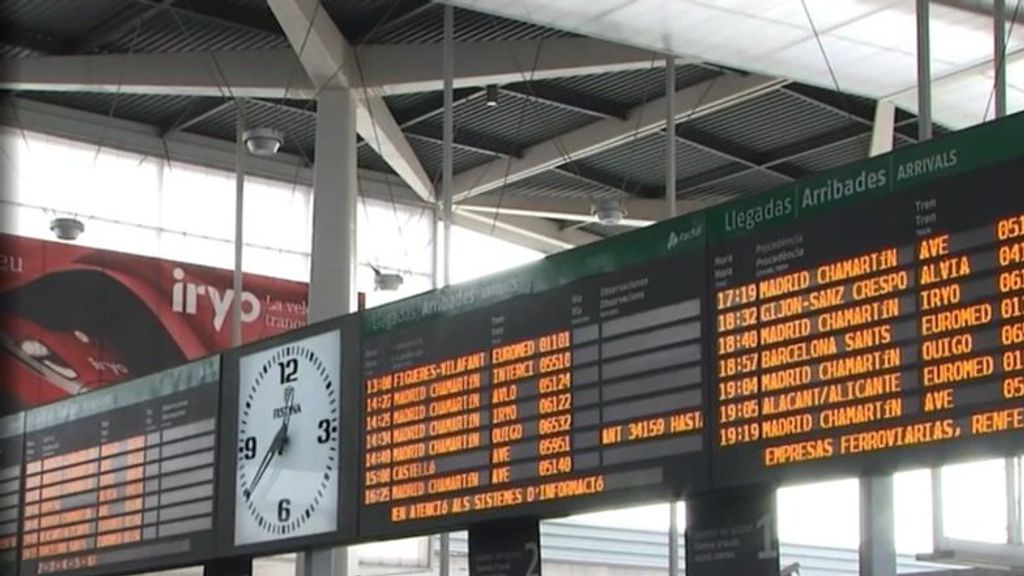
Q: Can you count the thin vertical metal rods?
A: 5